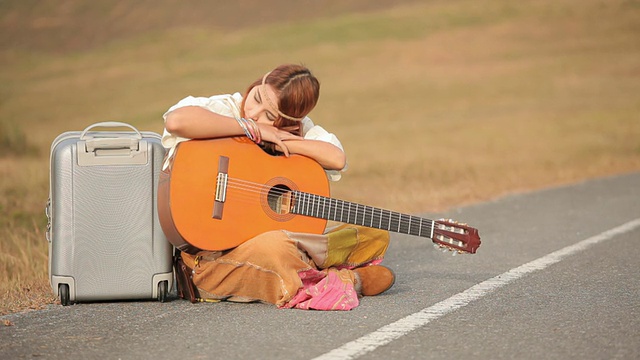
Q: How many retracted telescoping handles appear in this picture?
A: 1